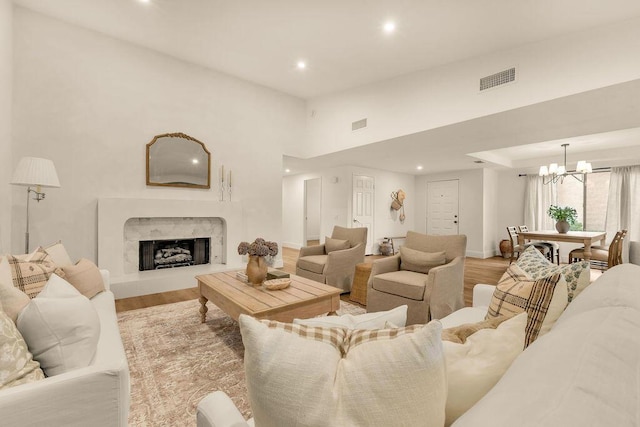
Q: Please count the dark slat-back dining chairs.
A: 4